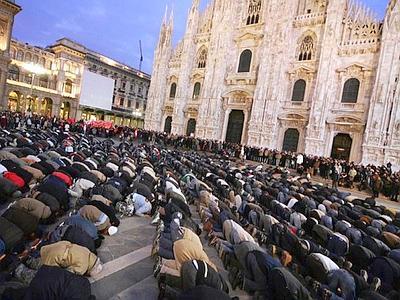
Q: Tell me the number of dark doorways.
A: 5